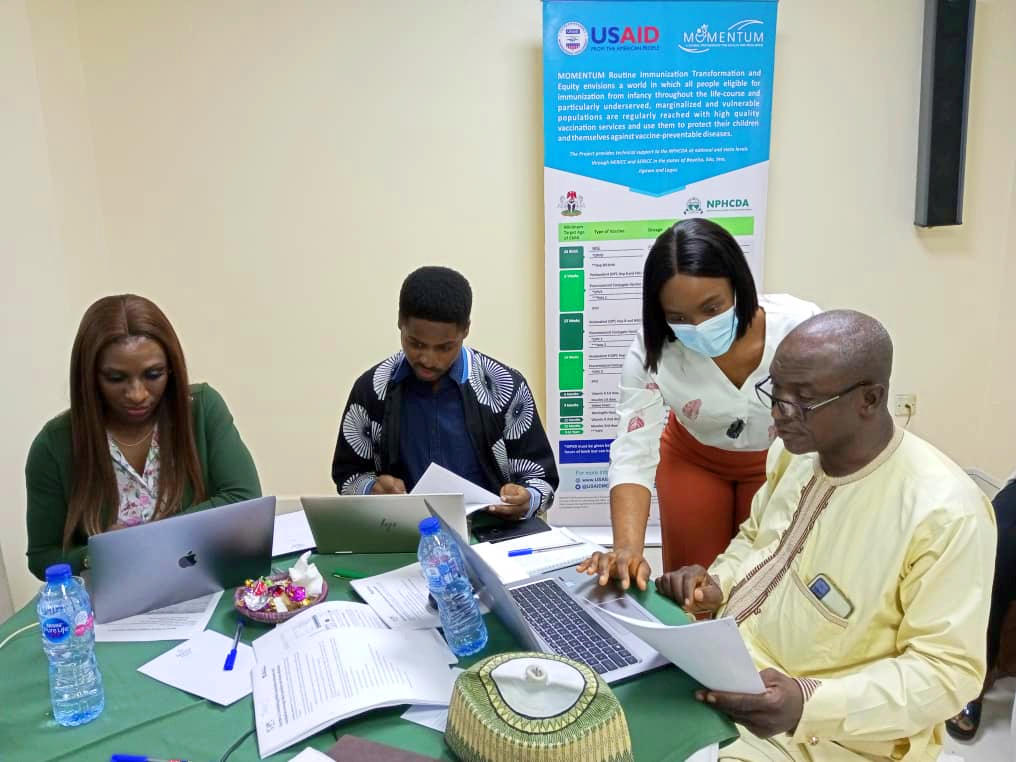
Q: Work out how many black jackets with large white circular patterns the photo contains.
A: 1